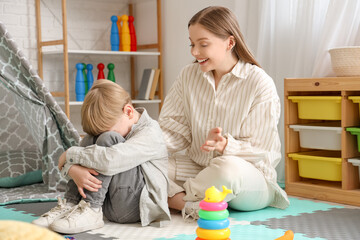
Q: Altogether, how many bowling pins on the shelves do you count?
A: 9